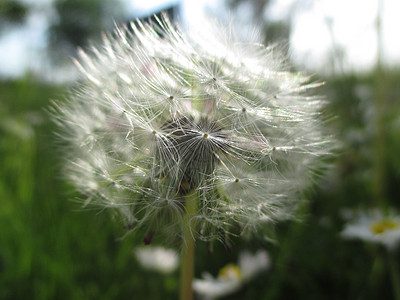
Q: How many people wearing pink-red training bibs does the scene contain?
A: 0